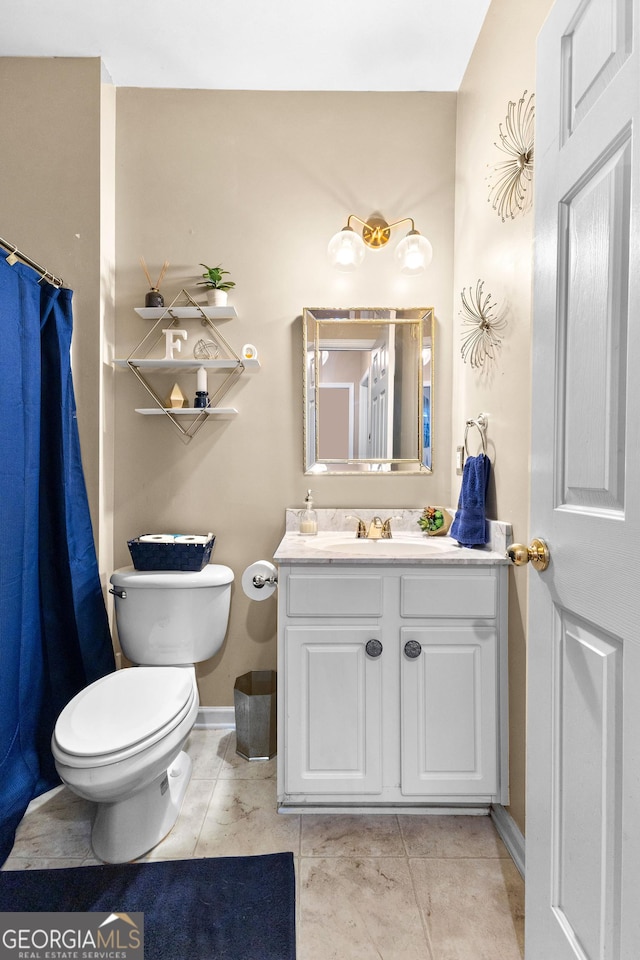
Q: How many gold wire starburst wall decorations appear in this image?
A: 2